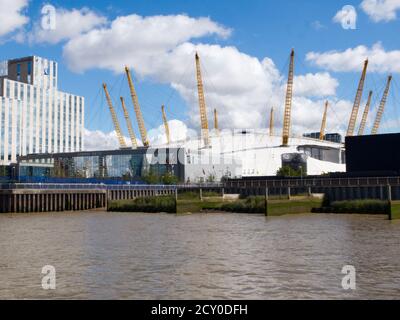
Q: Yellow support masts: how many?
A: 12